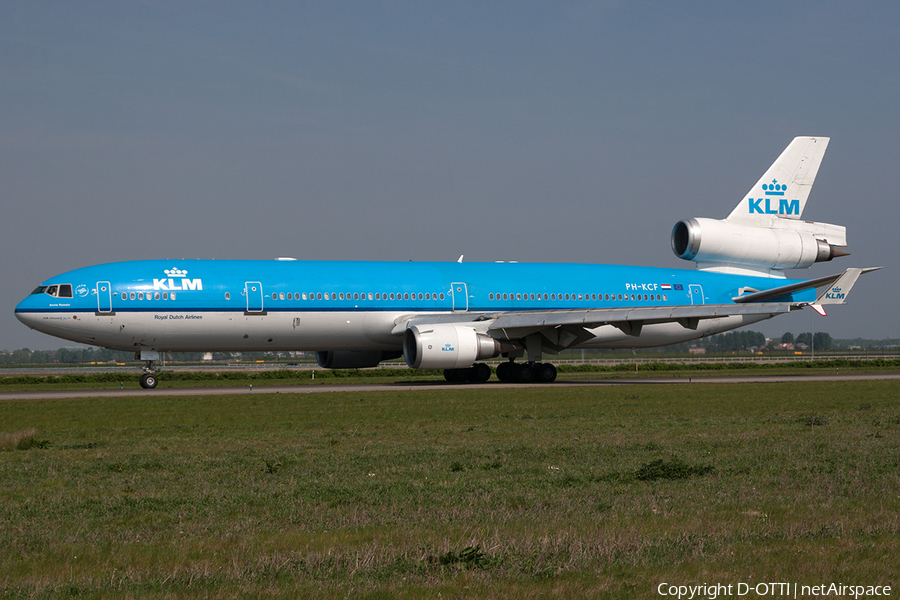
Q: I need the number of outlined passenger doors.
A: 4